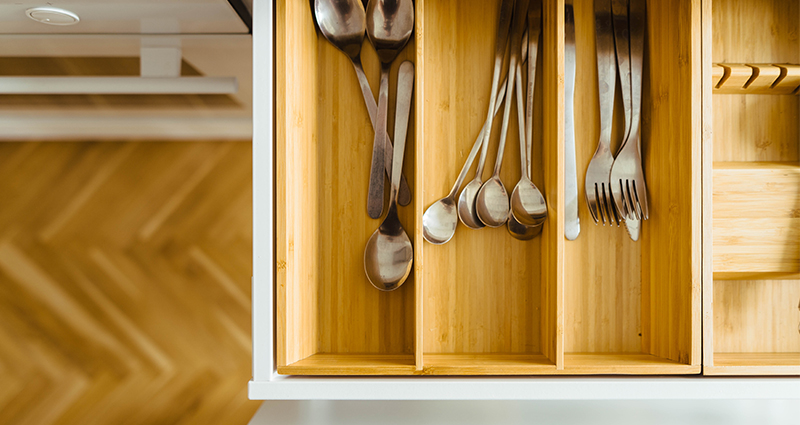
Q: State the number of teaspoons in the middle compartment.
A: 5